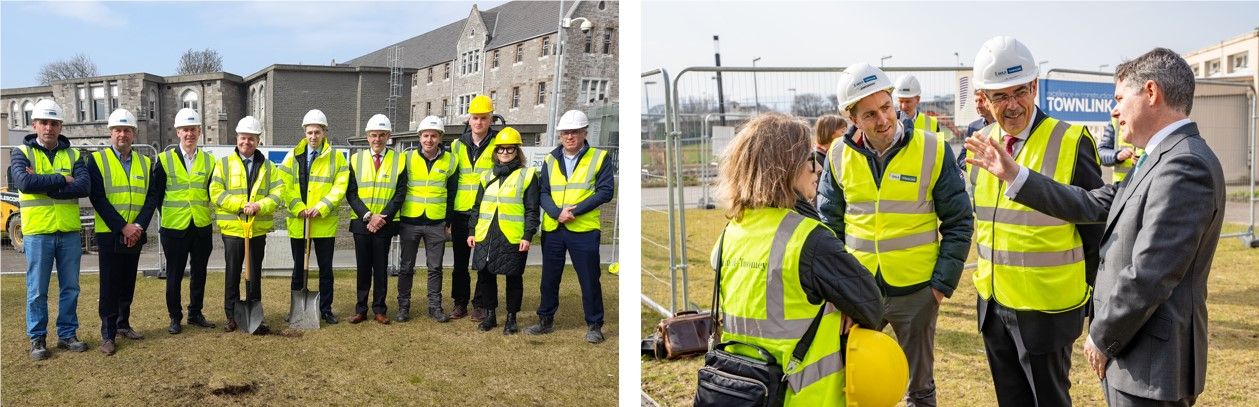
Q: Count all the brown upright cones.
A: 0